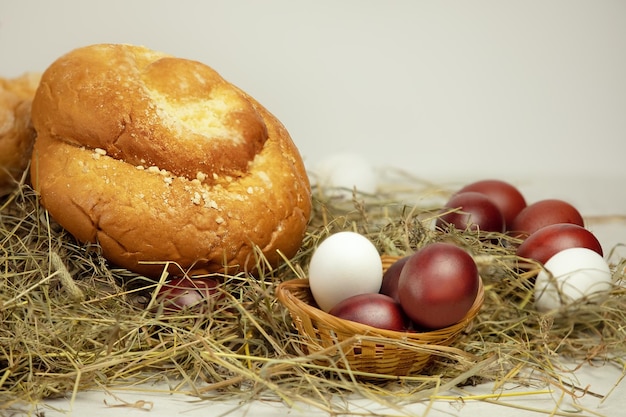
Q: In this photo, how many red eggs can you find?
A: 8